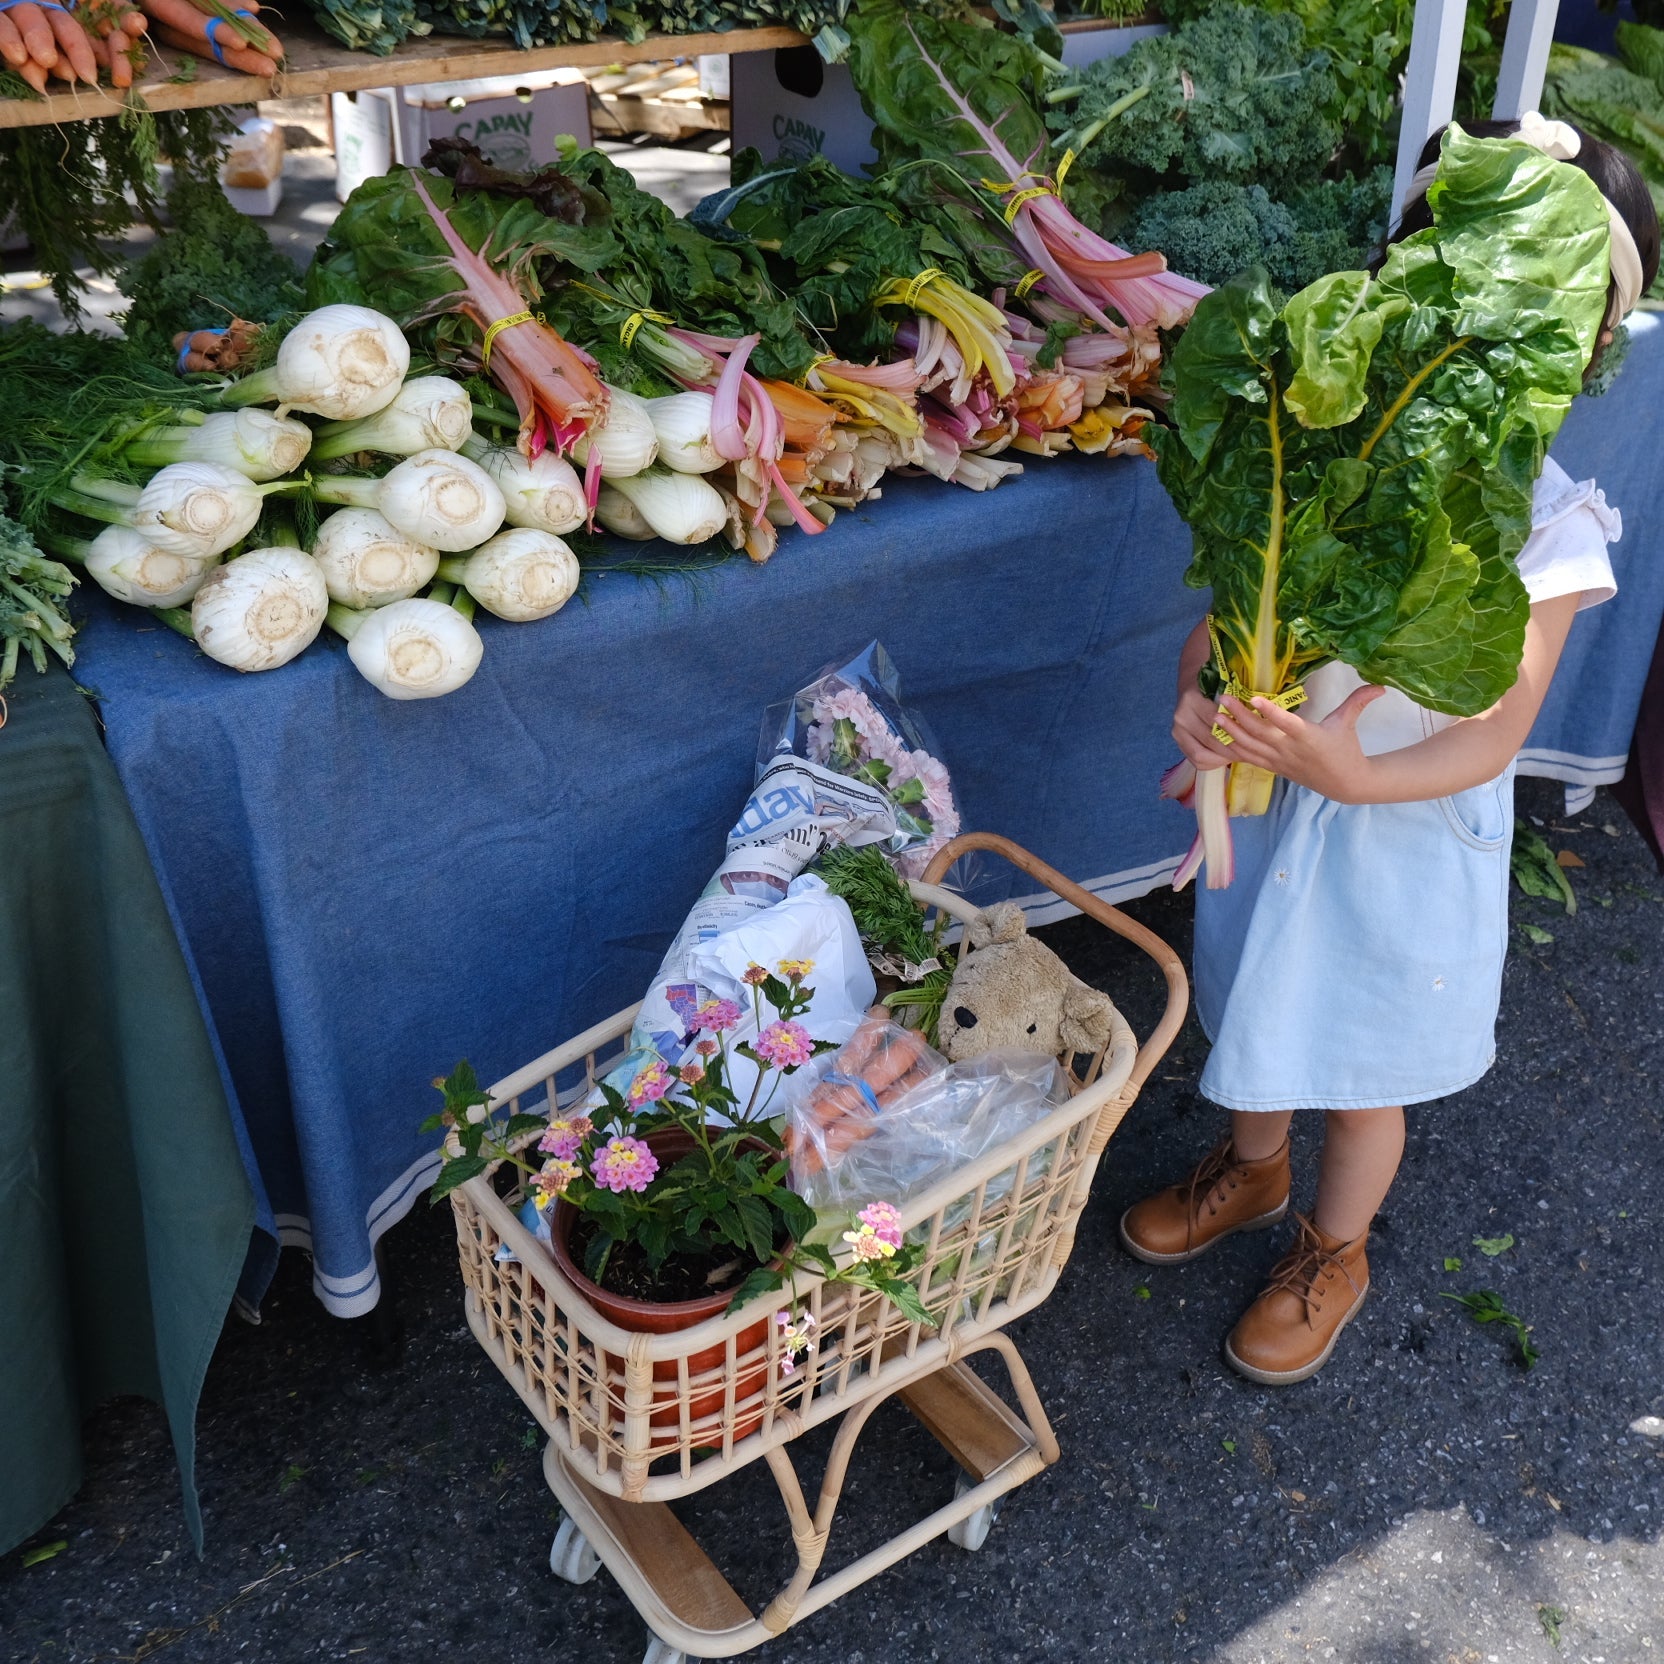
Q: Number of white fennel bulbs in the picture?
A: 15